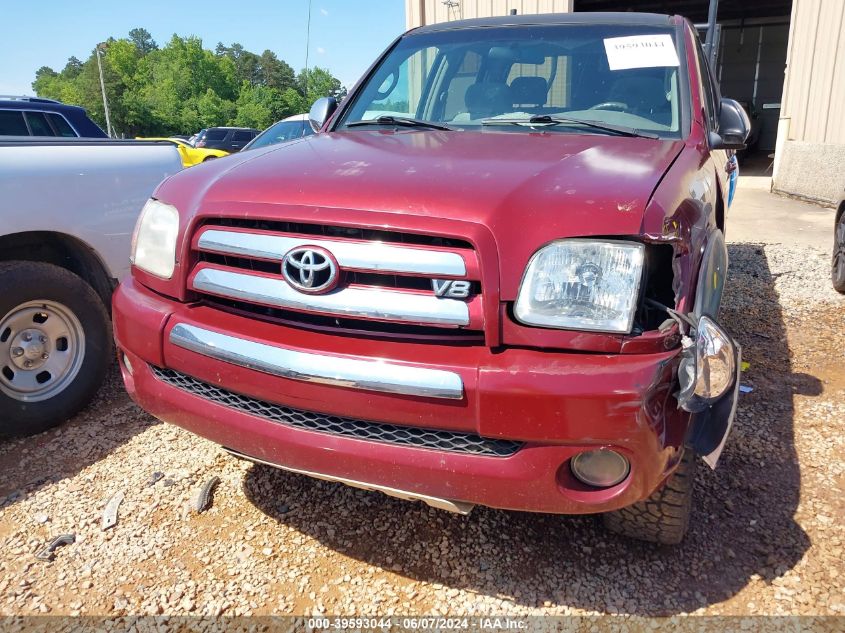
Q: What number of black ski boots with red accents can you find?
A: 0